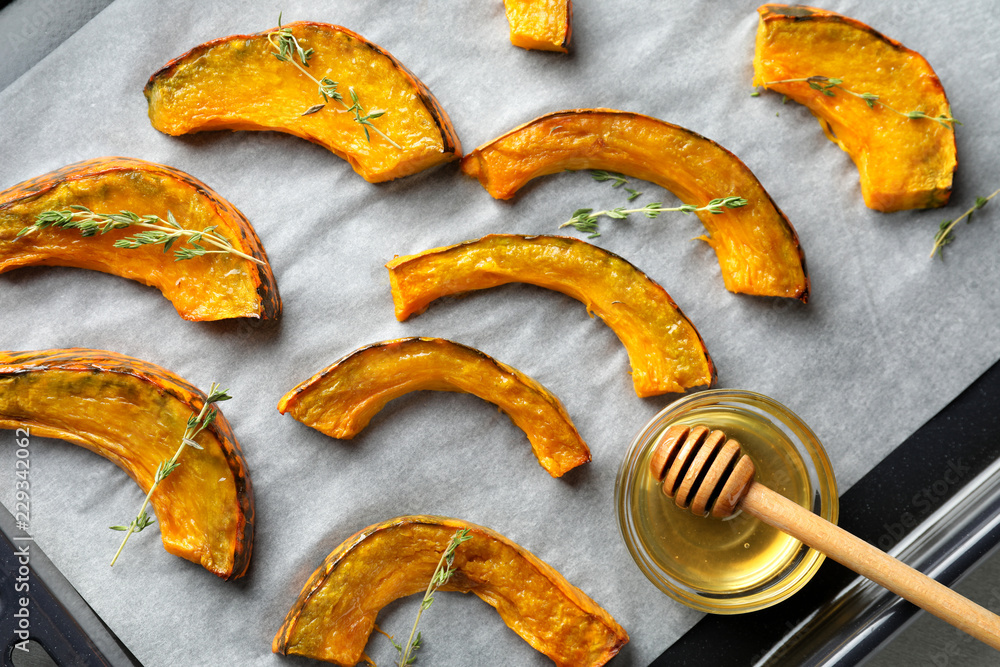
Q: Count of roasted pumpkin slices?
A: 9